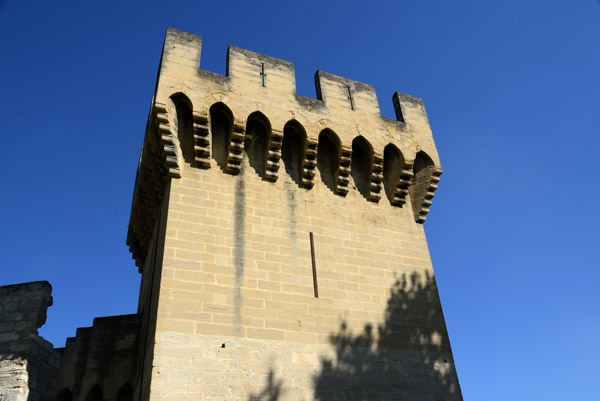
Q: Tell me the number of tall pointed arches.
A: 8